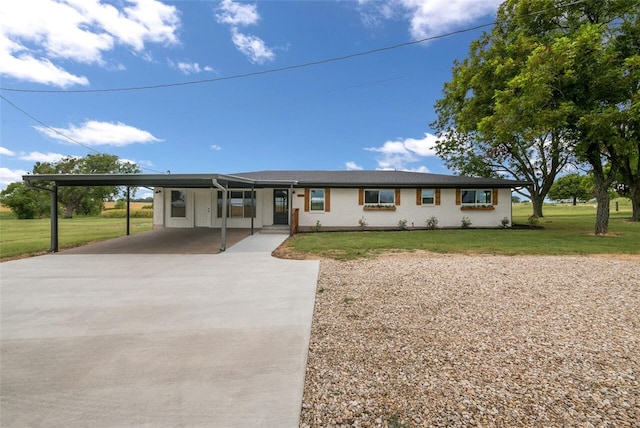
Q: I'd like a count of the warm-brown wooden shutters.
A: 8